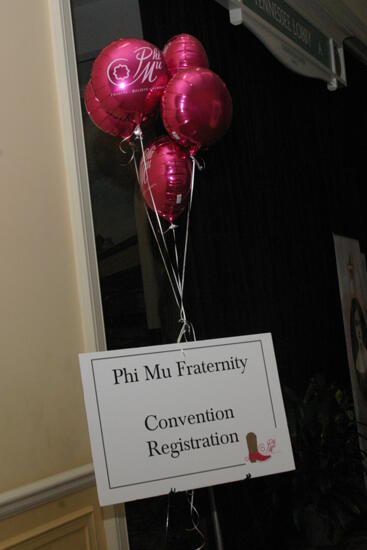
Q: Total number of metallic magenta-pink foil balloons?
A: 5